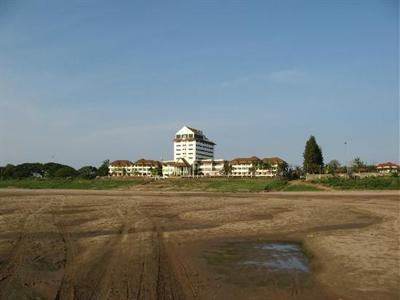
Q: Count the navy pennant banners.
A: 0